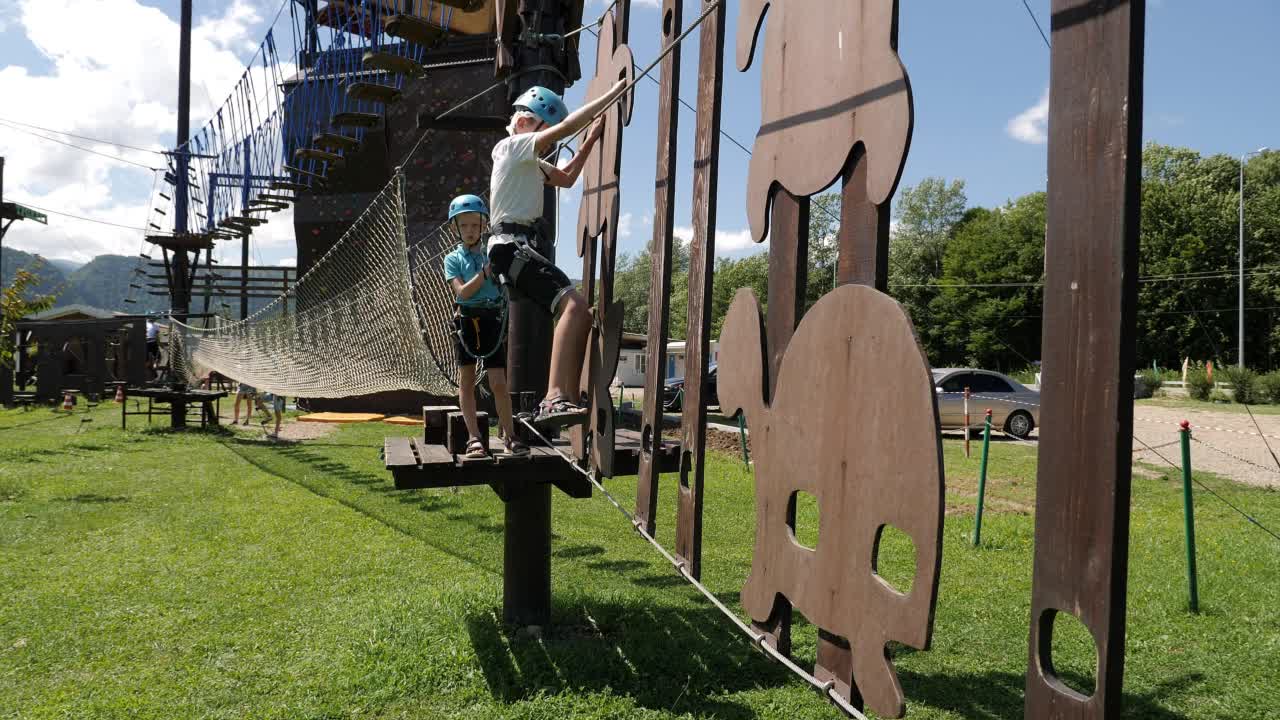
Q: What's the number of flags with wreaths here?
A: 0